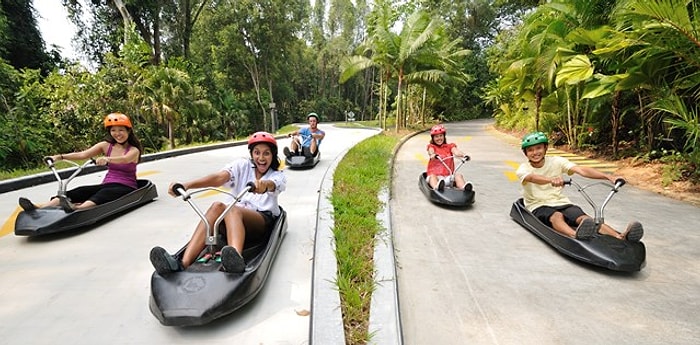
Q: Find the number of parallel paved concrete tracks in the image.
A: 2